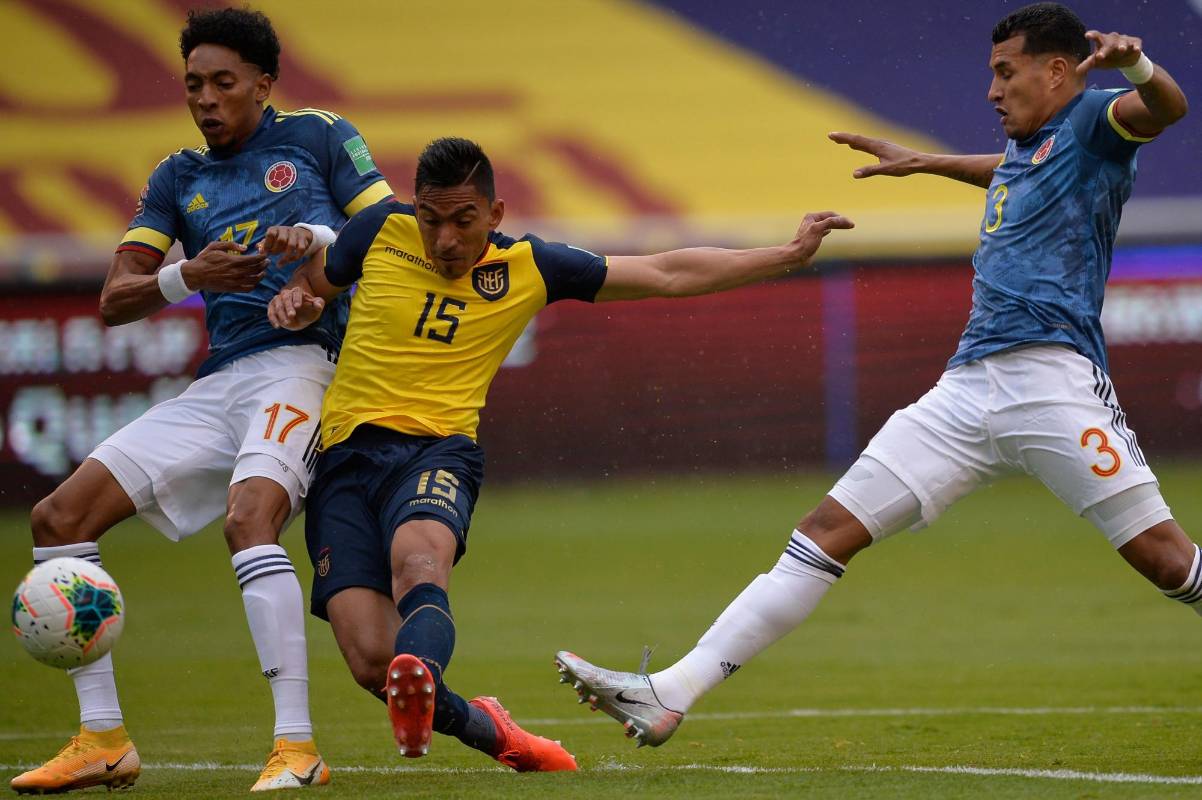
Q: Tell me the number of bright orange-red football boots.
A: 2